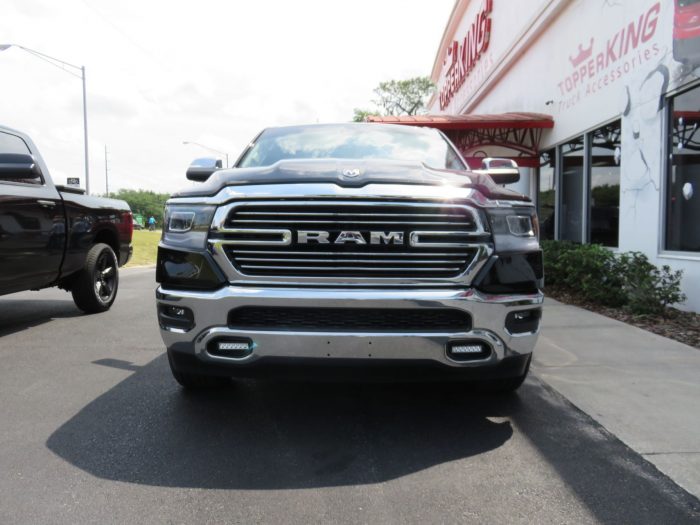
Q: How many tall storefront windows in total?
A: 4